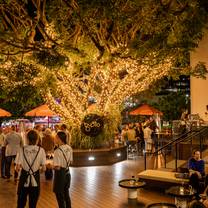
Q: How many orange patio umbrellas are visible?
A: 3